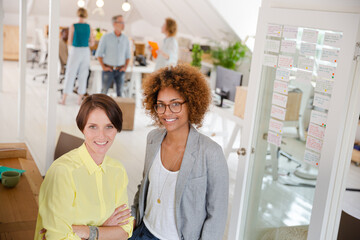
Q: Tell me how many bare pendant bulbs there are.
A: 3